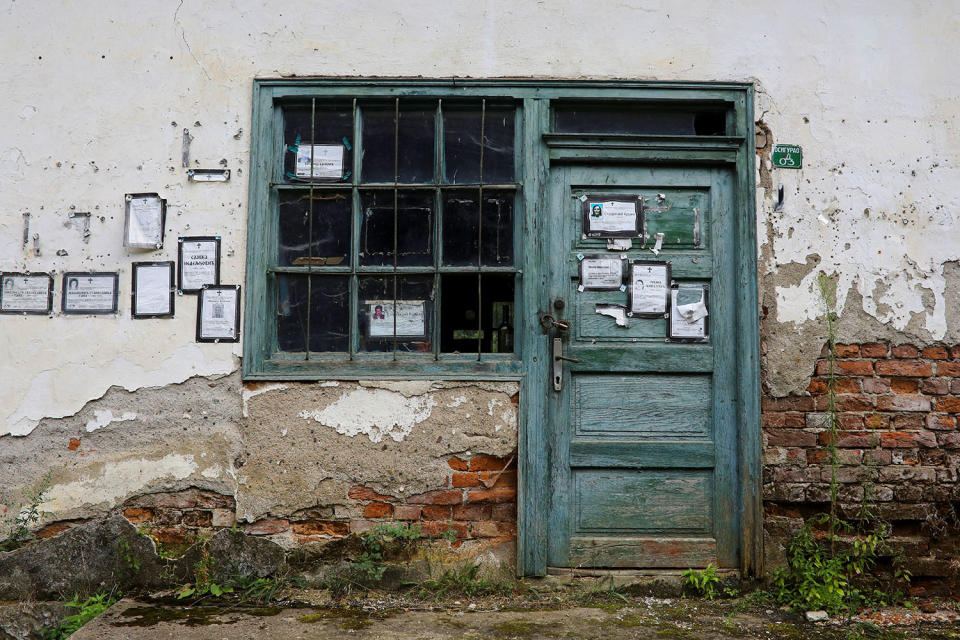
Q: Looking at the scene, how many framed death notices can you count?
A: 12